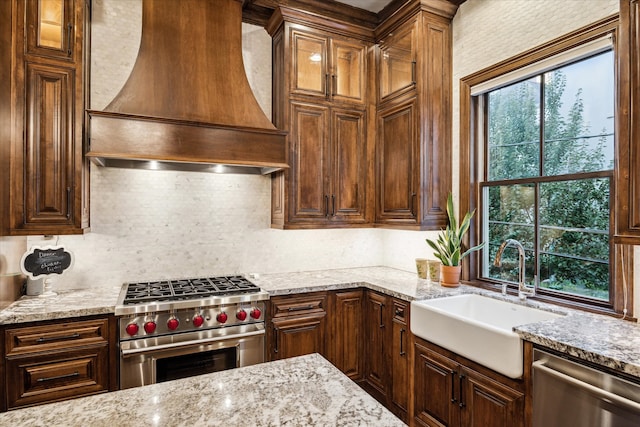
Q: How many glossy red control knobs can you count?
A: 7